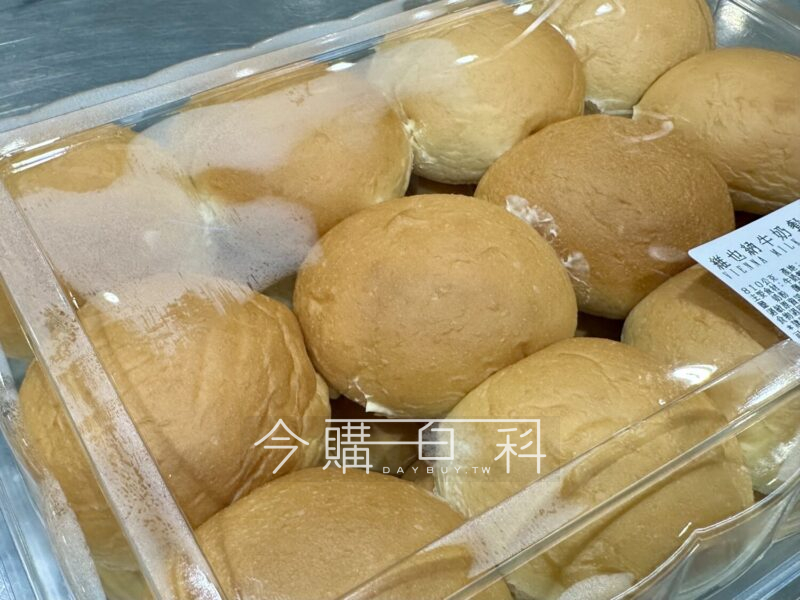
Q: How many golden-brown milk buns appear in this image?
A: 11